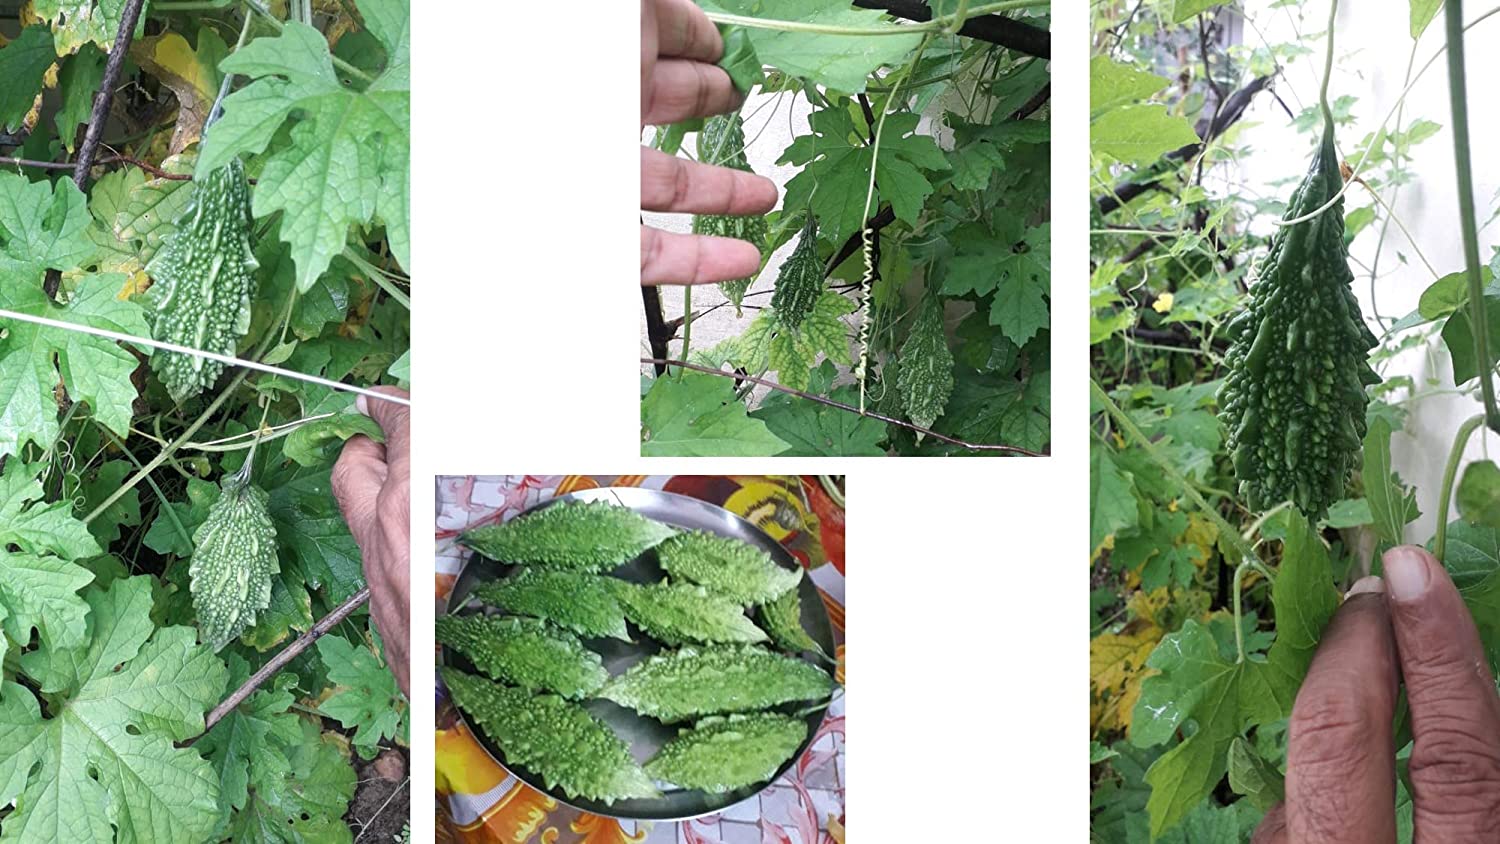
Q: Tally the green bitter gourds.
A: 15